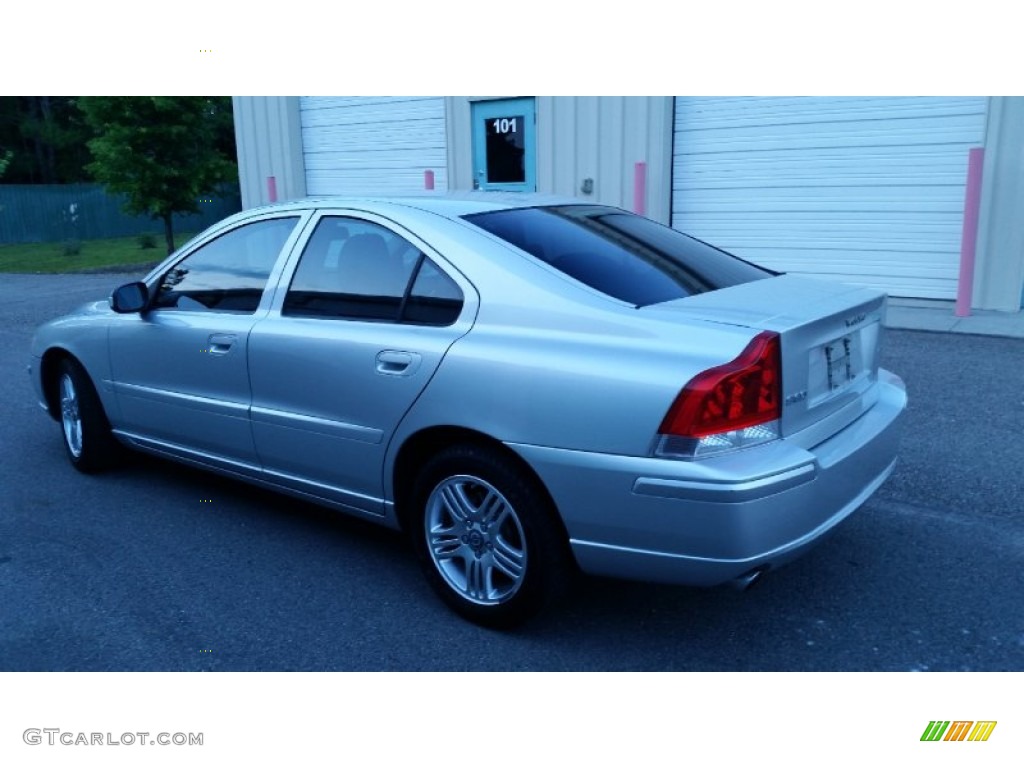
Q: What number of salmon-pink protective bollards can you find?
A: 4